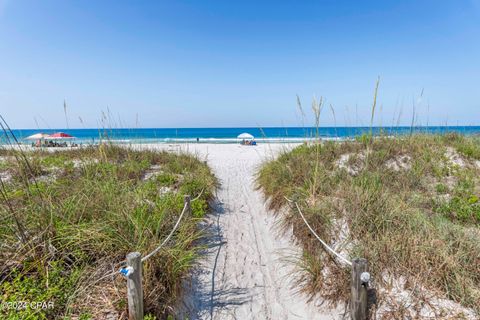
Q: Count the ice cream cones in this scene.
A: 0